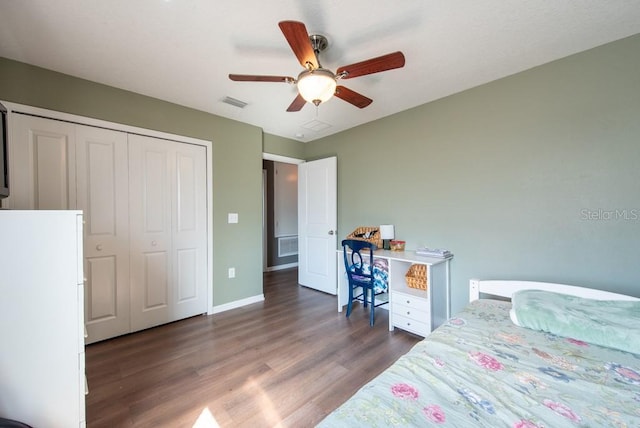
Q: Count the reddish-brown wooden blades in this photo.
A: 5